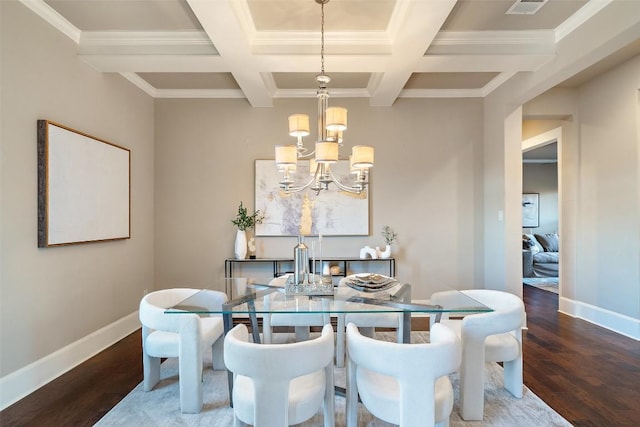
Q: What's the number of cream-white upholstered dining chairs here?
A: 6